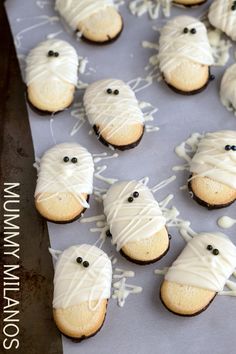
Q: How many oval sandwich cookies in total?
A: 12